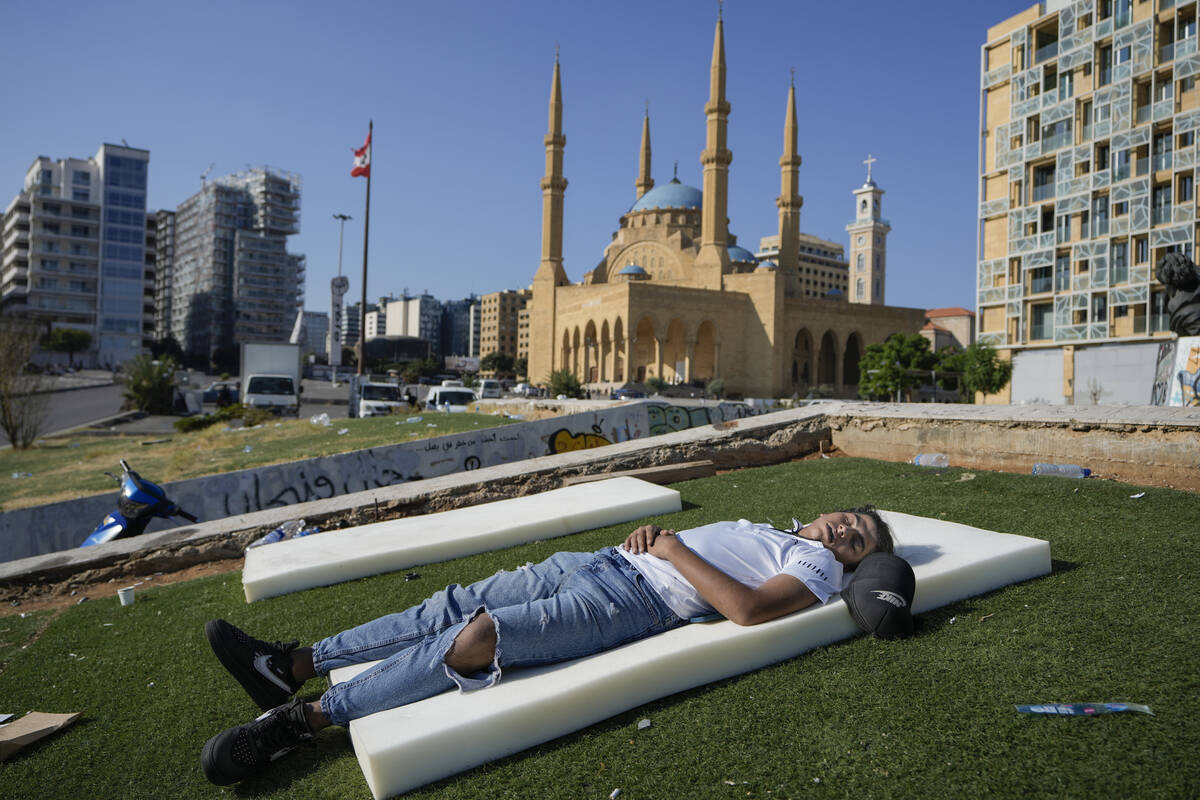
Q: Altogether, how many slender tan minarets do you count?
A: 4